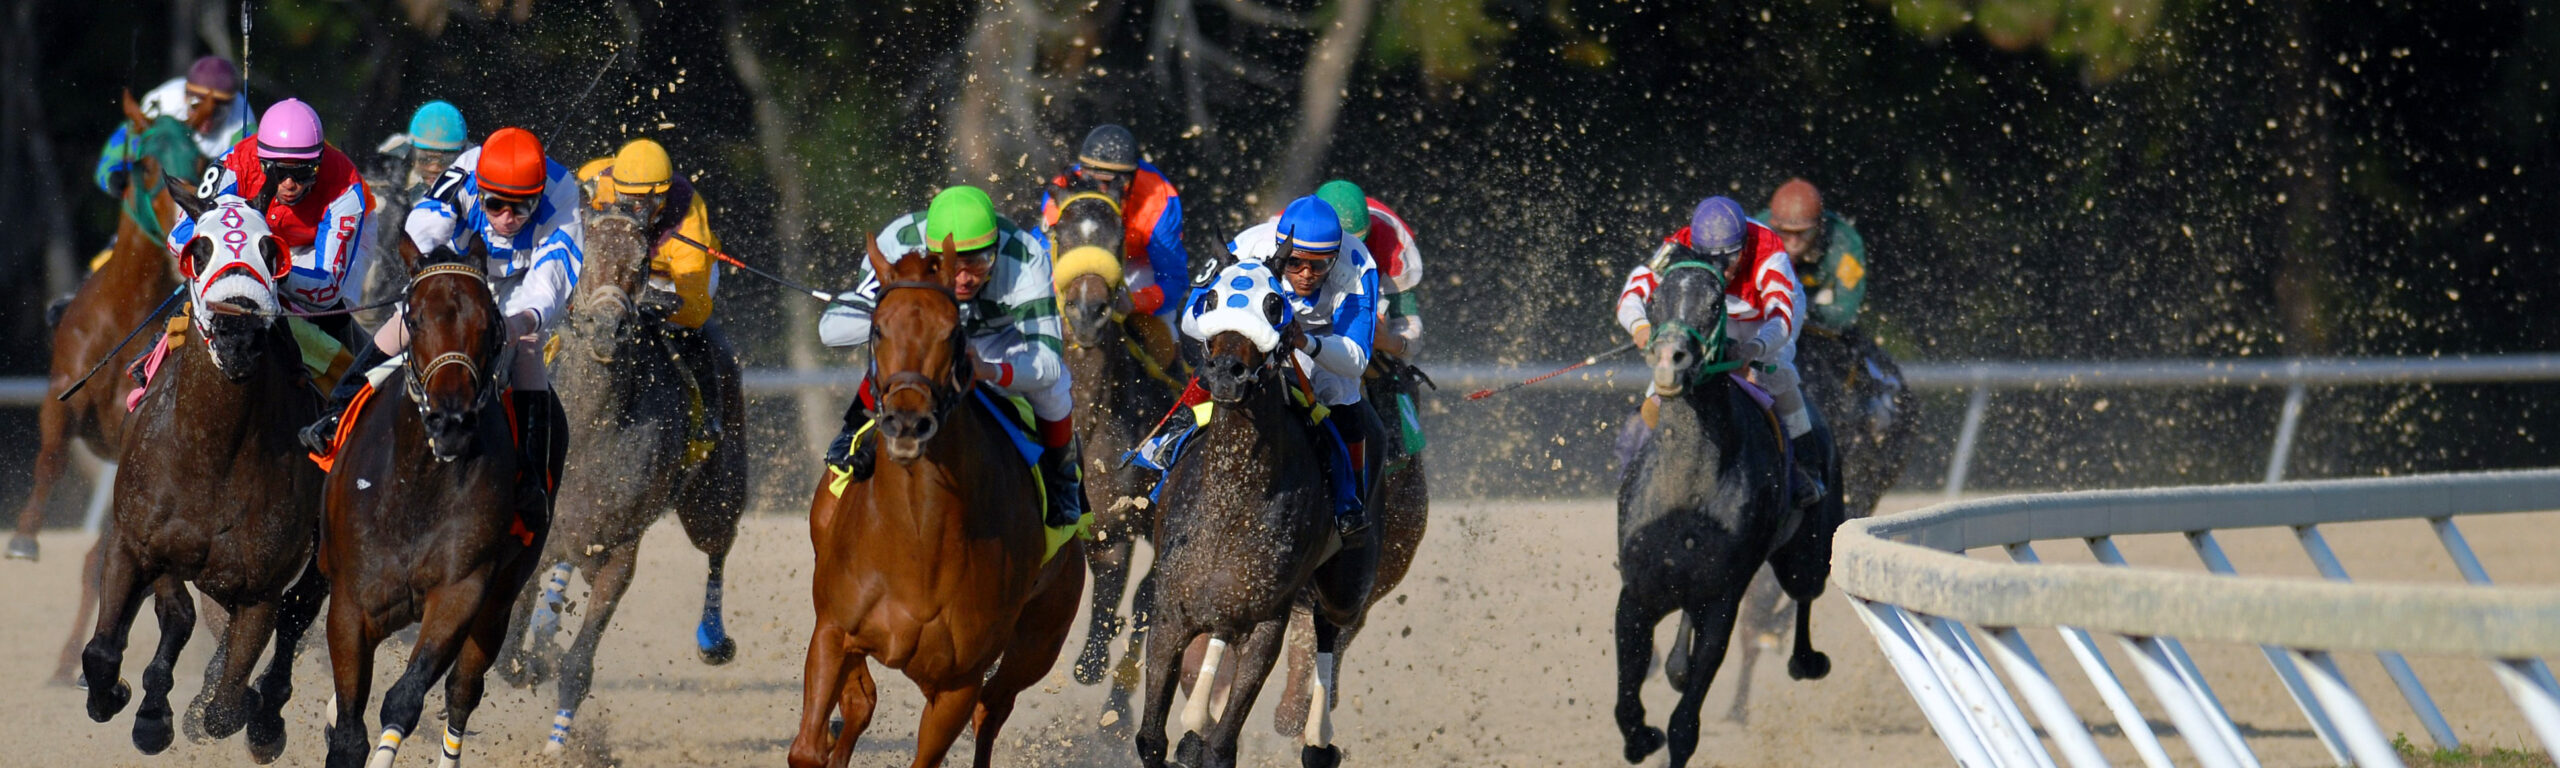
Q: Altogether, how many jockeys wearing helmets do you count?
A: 11